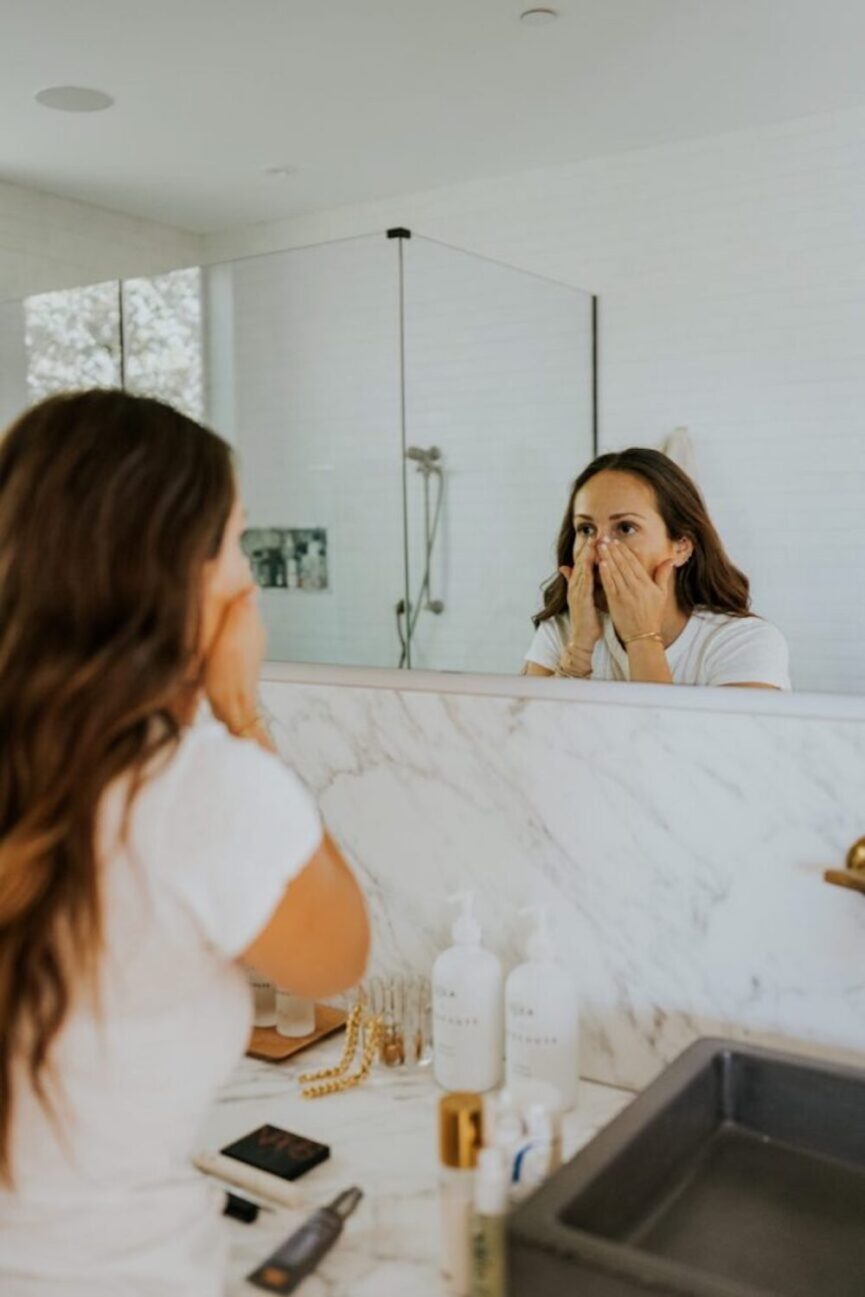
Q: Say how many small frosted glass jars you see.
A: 2